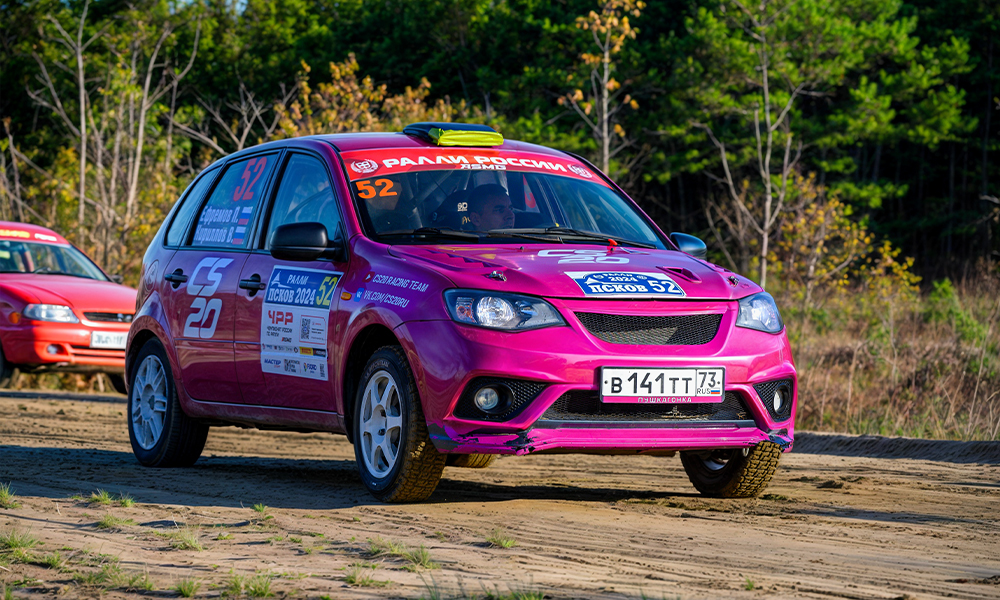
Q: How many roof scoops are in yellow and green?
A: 1